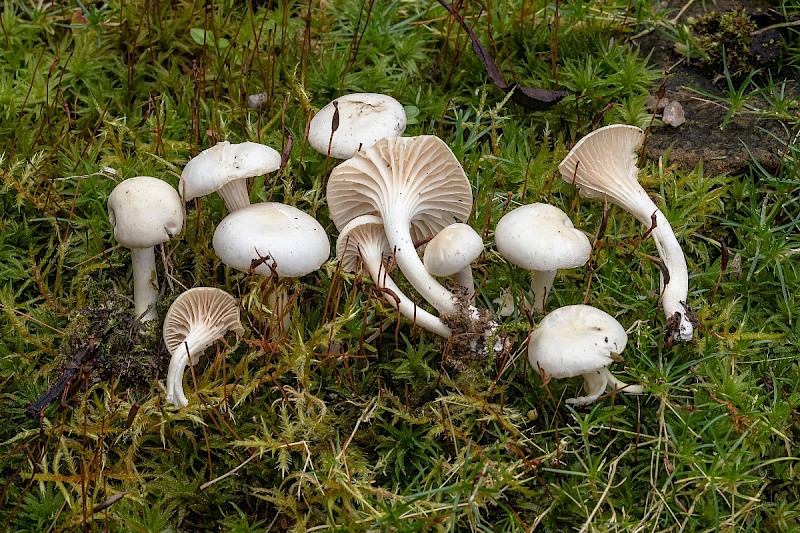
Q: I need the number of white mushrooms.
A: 11